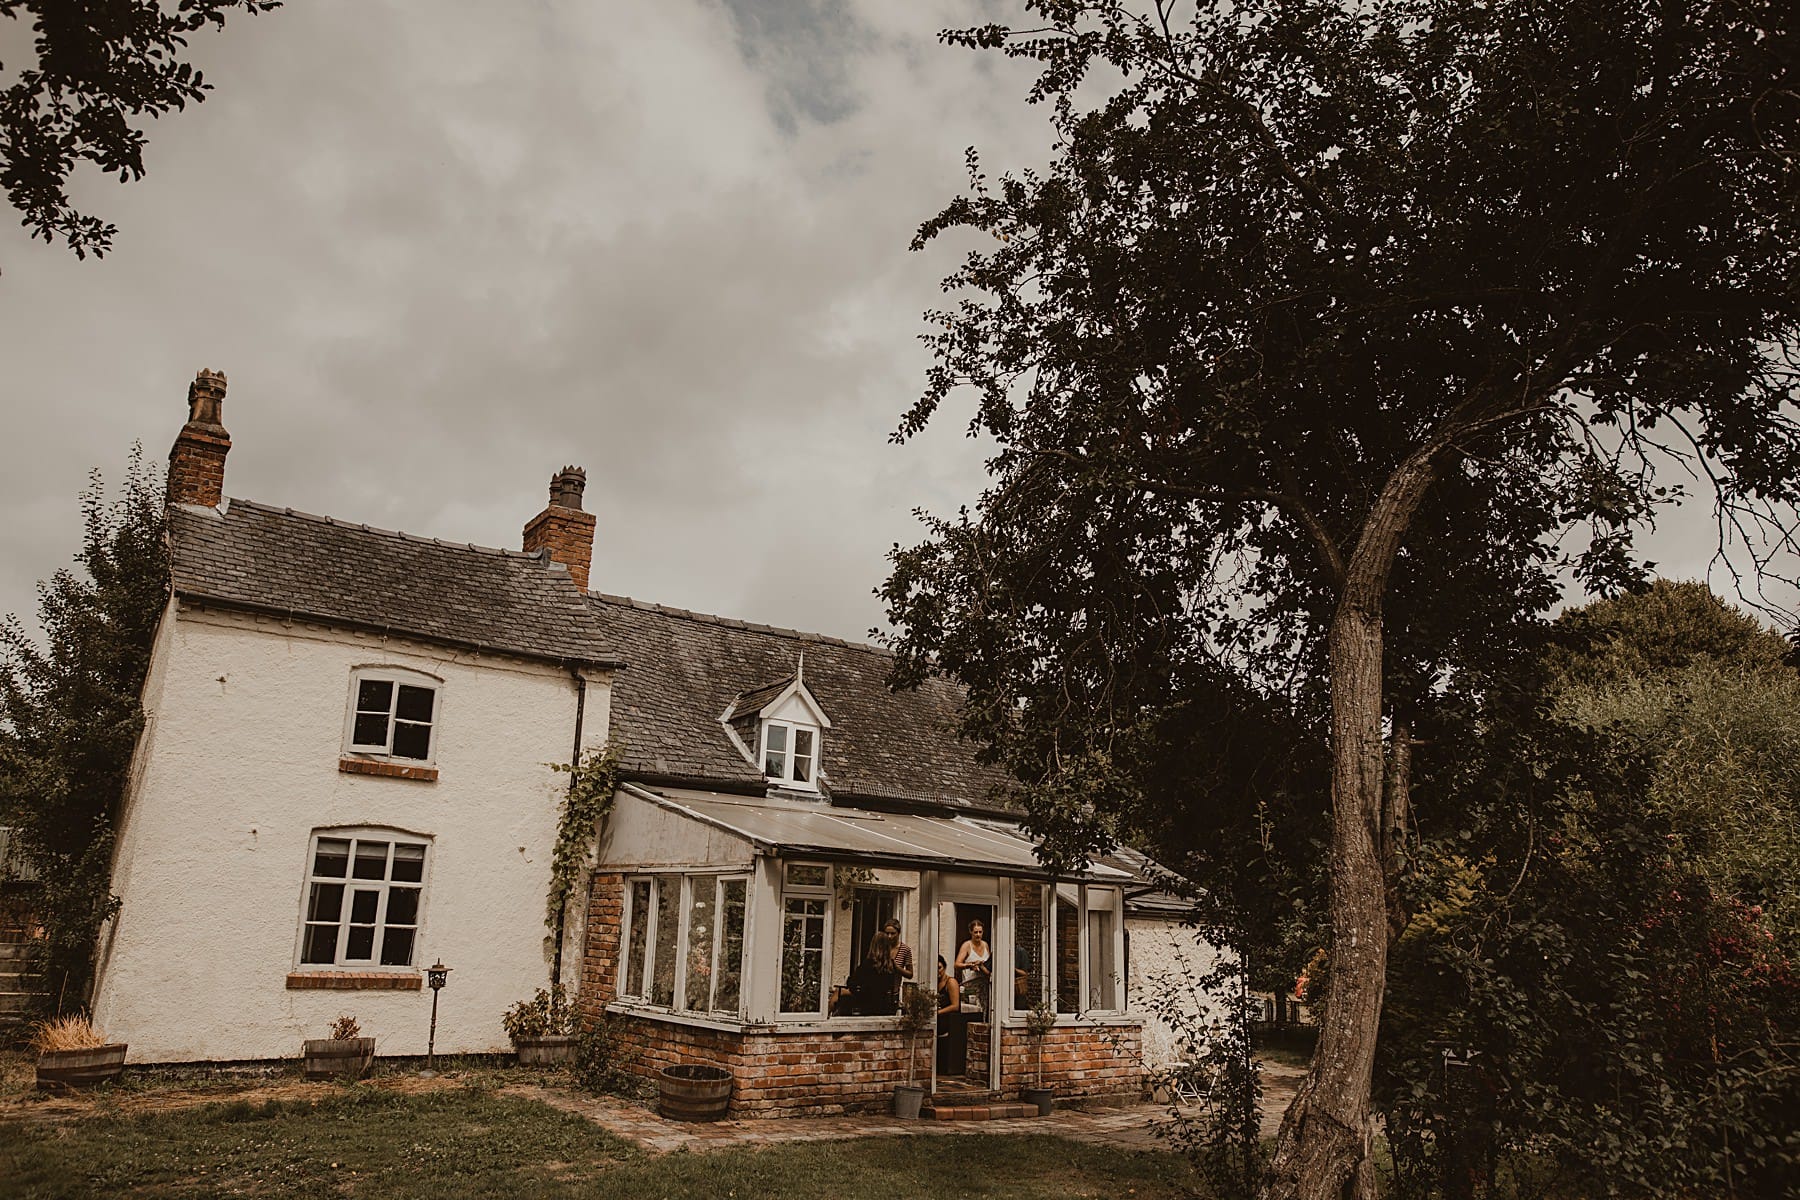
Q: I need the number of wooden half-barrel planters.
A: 4